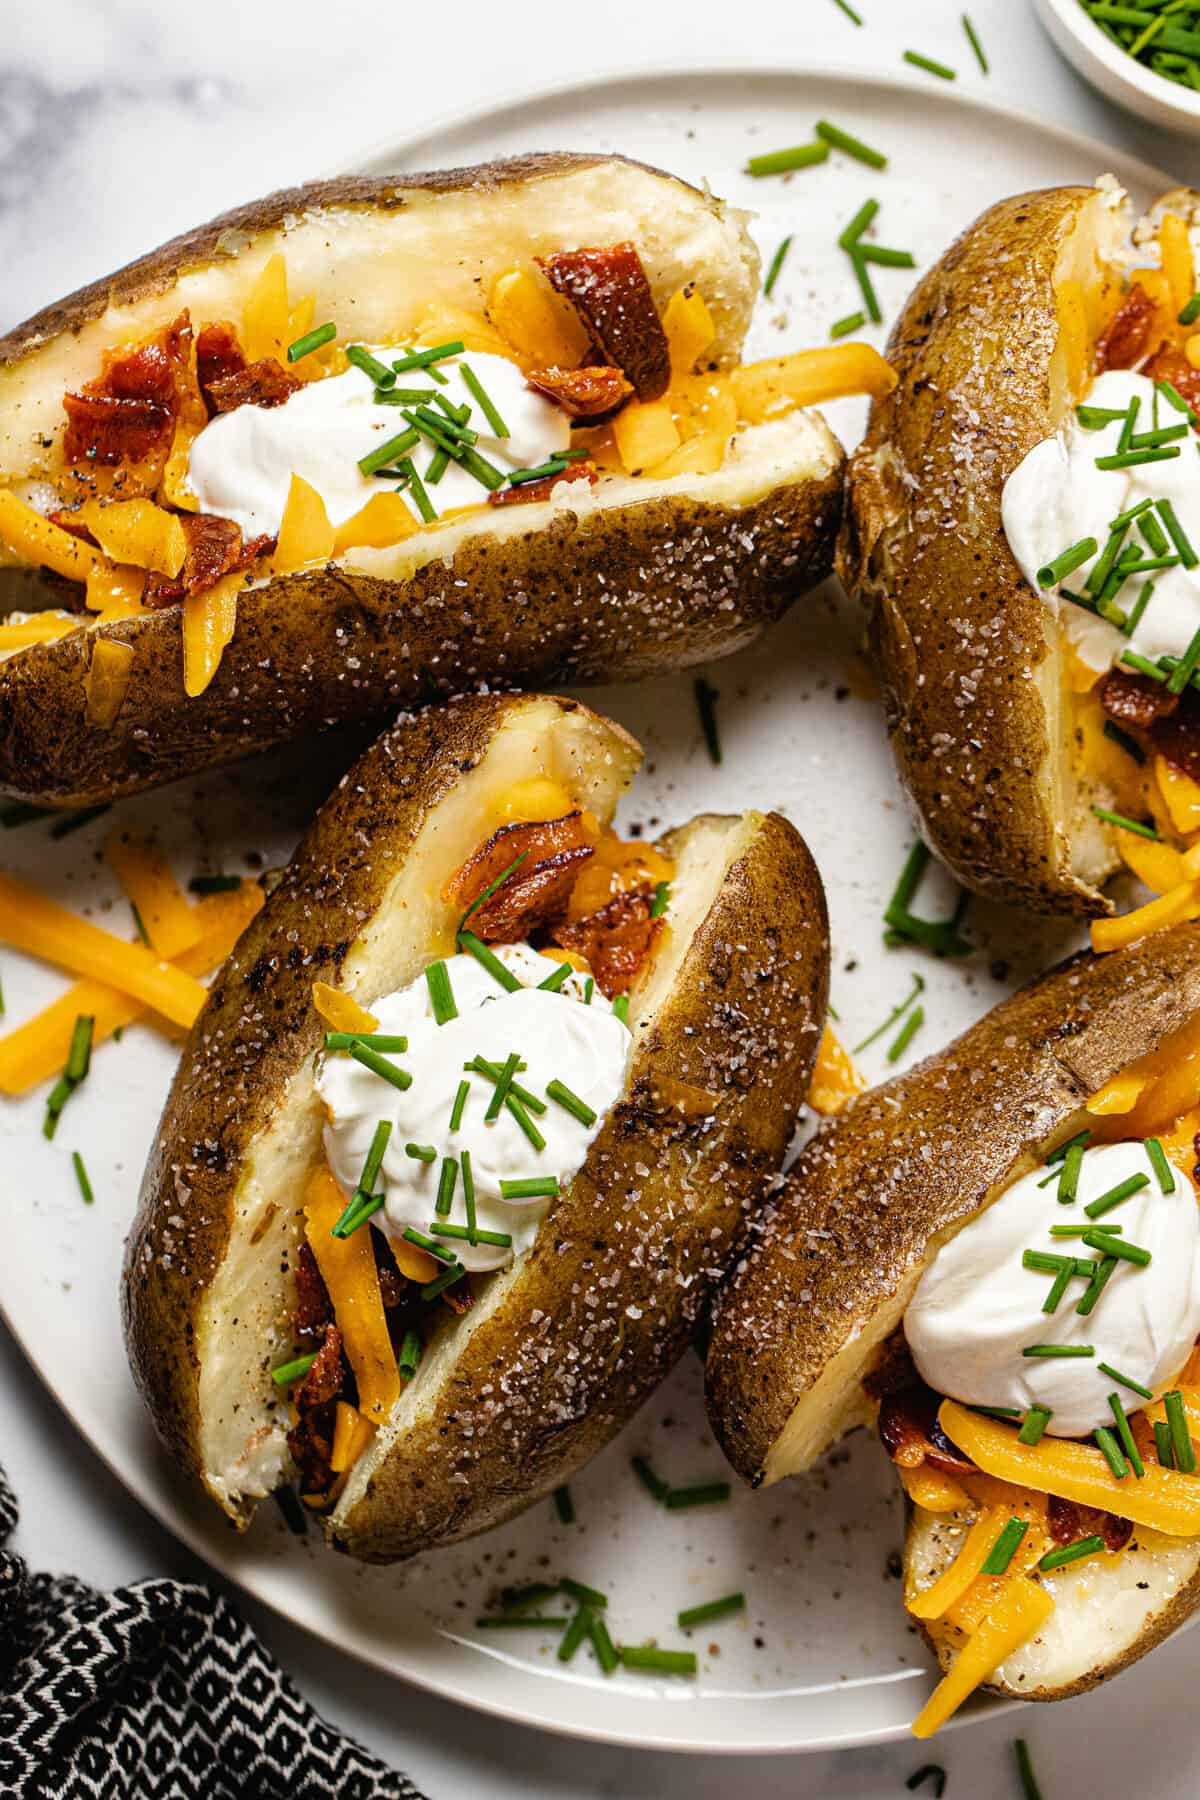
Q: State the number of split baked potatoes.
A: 4